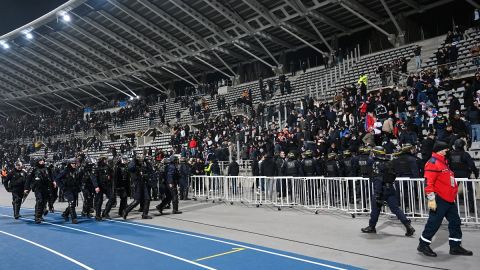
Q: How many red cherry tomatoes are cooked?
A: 0